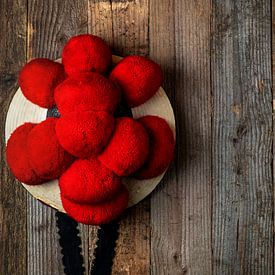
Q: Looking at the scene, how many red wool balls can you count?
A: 11